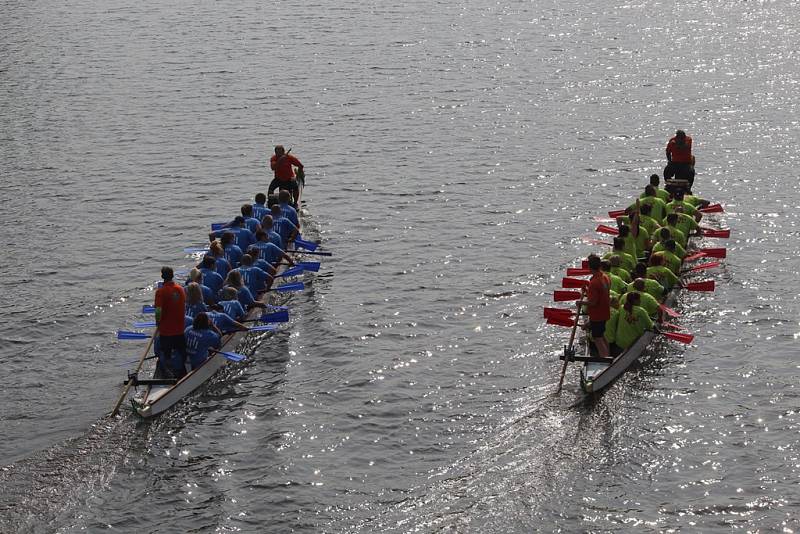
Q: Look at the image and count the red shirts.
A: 4